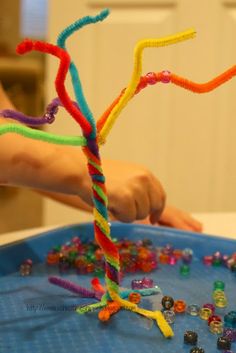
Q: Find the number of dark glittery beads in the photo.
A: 4